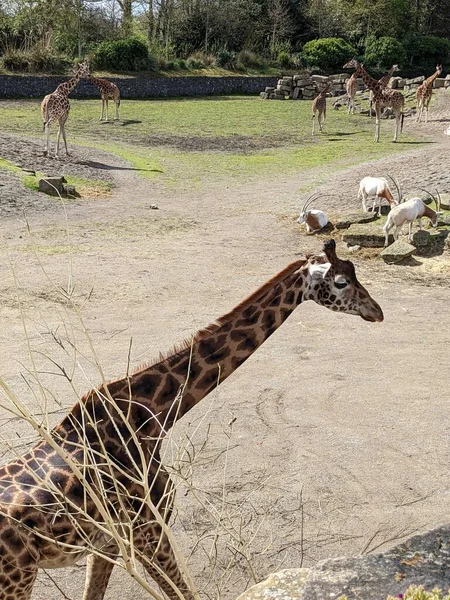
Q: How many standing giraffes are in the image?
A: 8